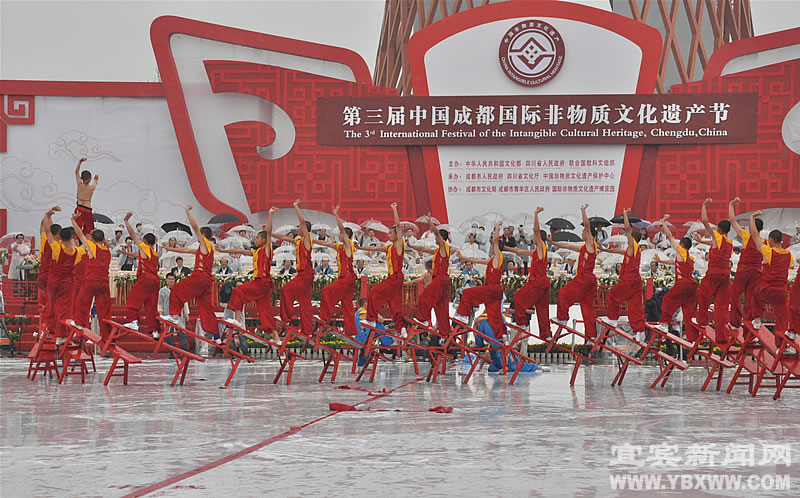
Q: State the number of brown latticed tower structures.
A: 2